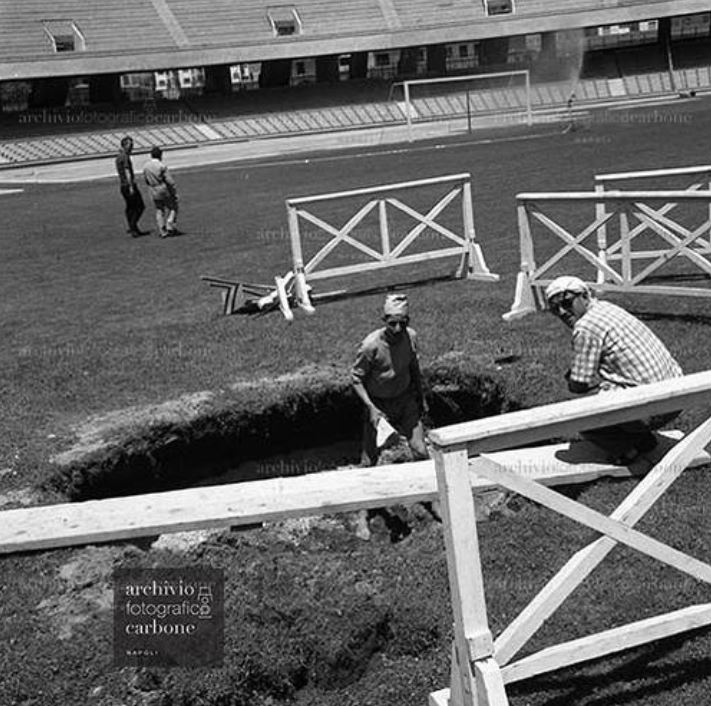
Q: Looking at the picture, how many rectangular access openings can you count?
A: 3